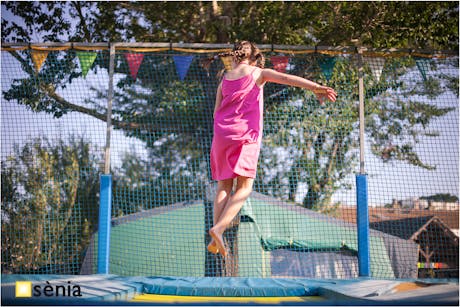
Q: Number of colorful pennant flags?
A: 9